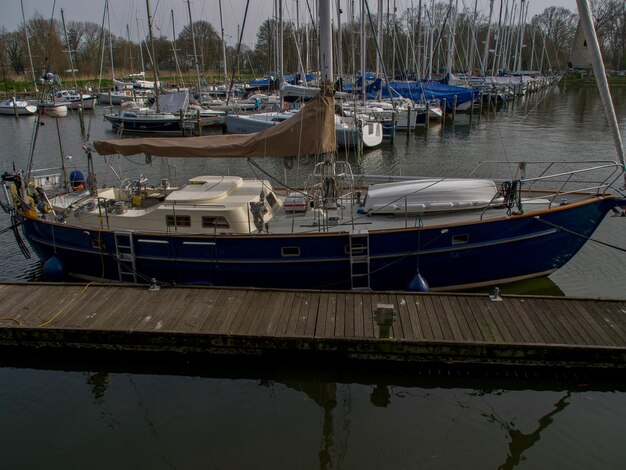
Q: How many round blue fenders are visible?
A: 2